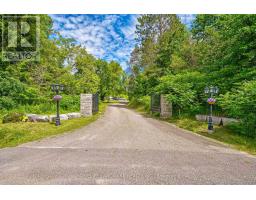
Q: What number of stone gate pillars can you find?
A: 2